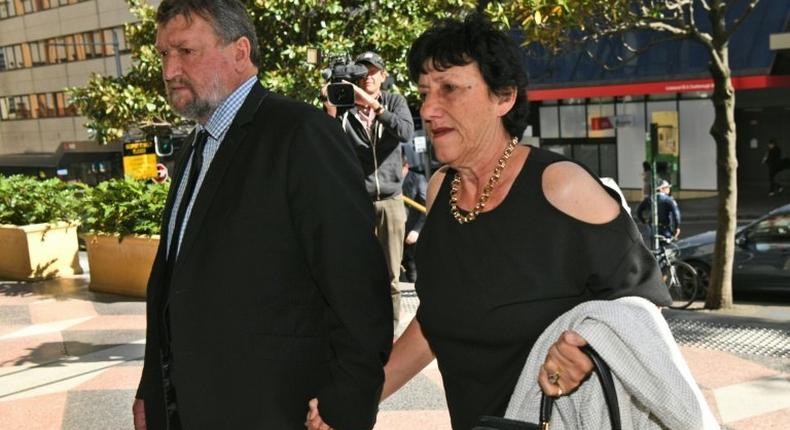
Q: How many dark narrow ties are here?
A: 1